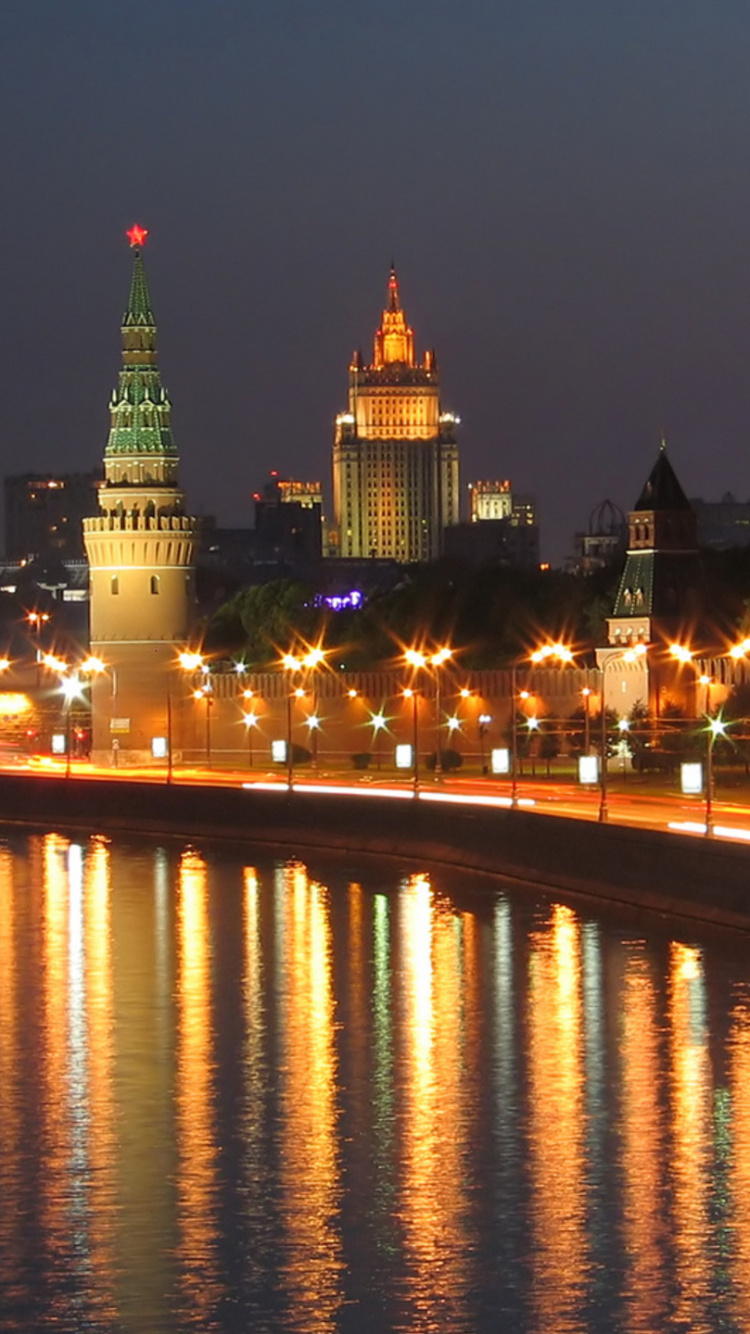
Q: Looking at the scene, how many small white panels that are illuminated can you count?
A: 7